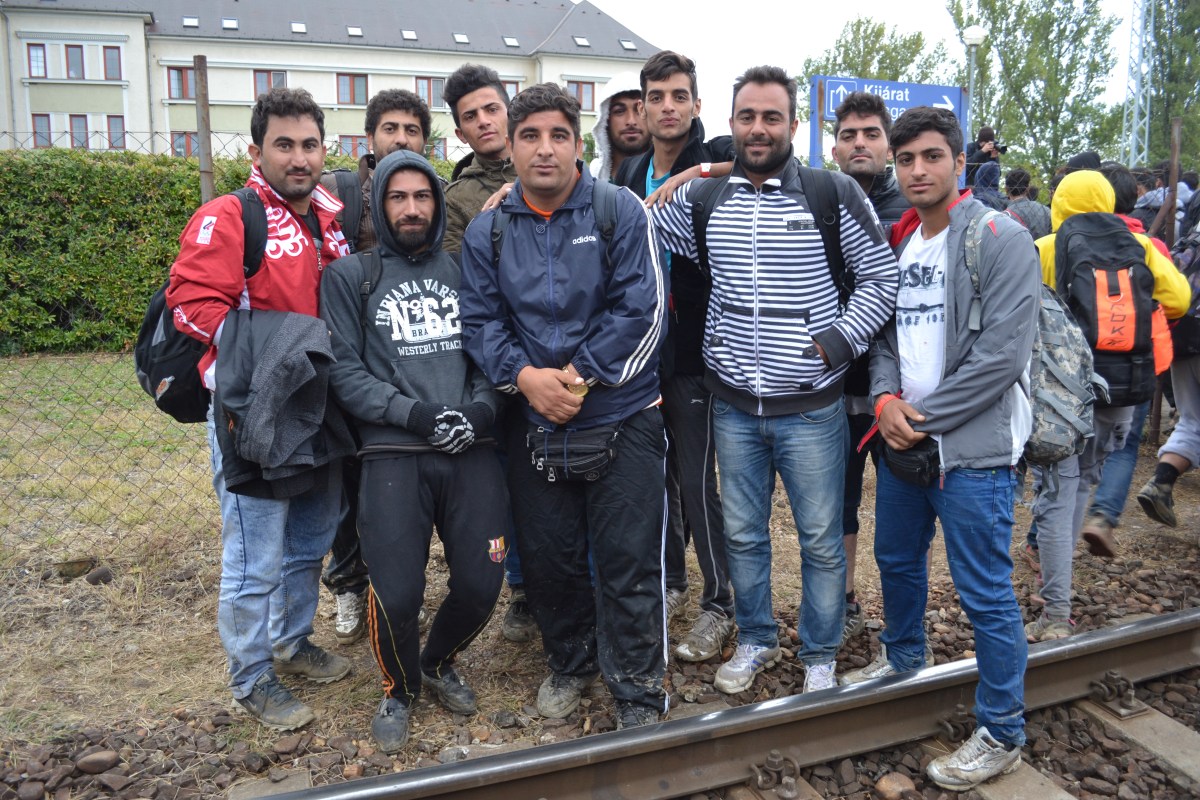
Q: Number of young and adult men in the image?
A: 10